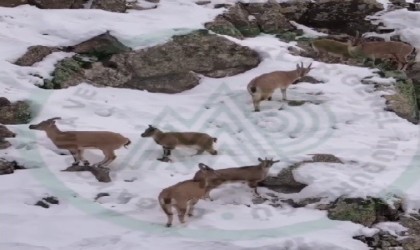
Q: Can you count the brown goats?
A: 7